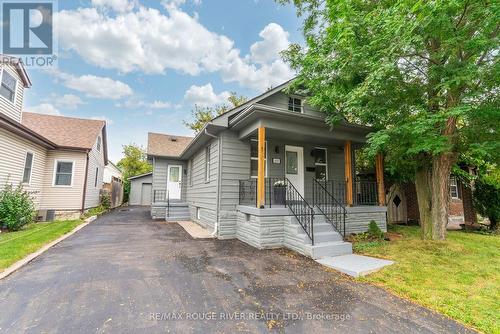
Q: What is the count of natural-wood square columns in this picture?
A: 3